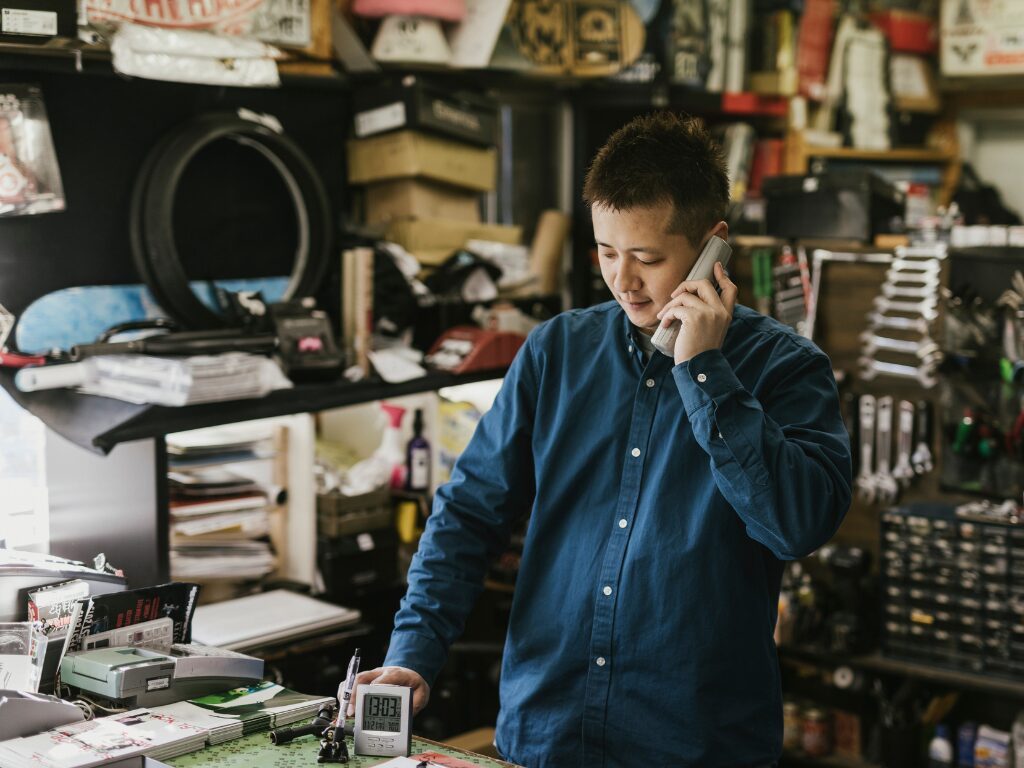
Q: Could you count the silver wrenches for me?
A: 12